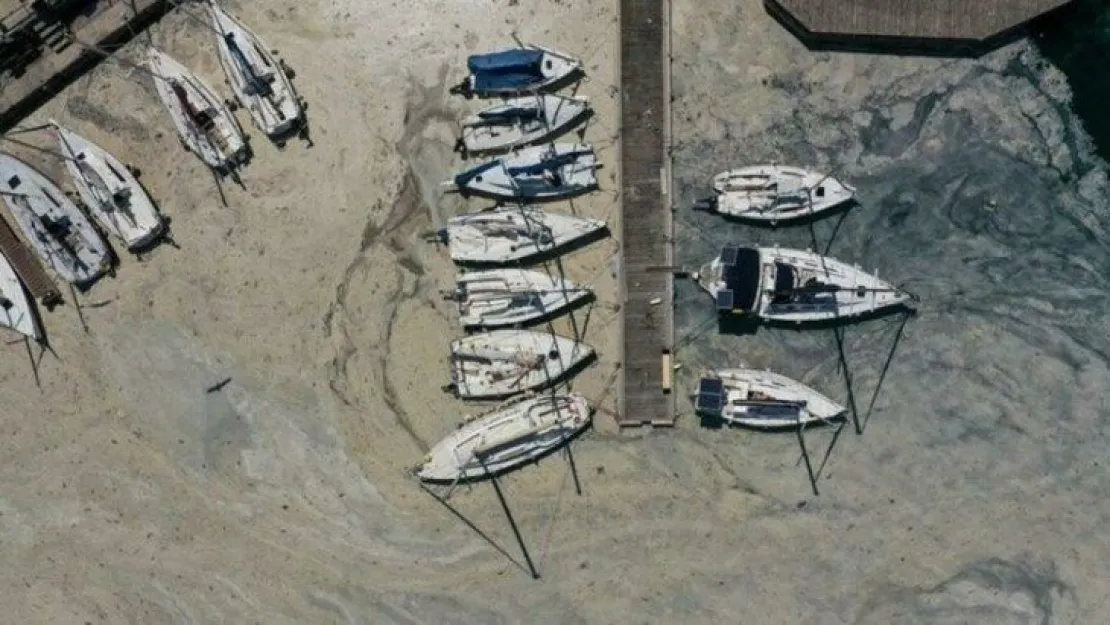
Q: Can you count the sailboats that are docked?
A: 15